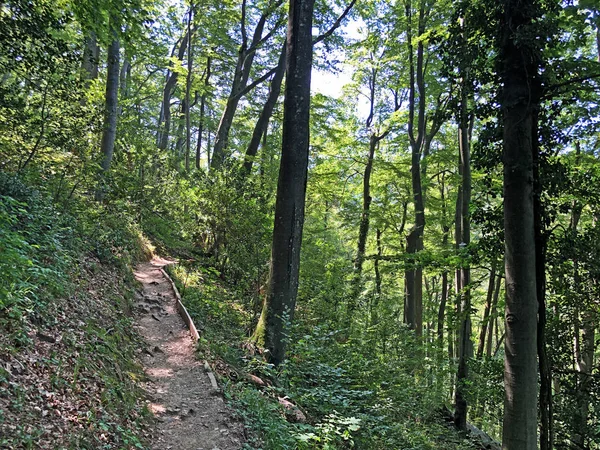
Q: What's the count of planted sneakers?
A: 0